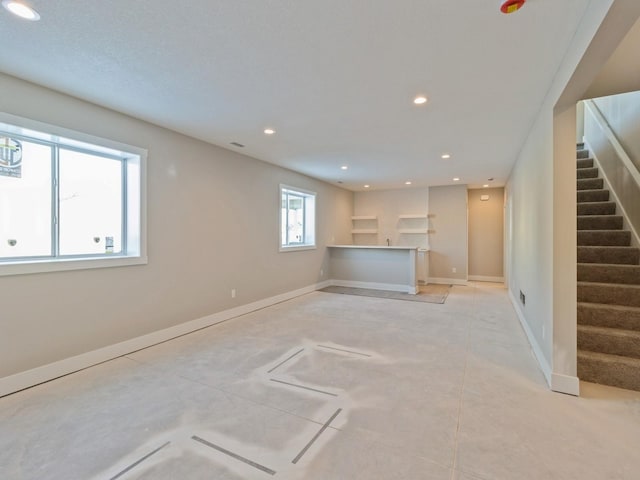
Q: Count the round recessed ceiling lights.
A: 9